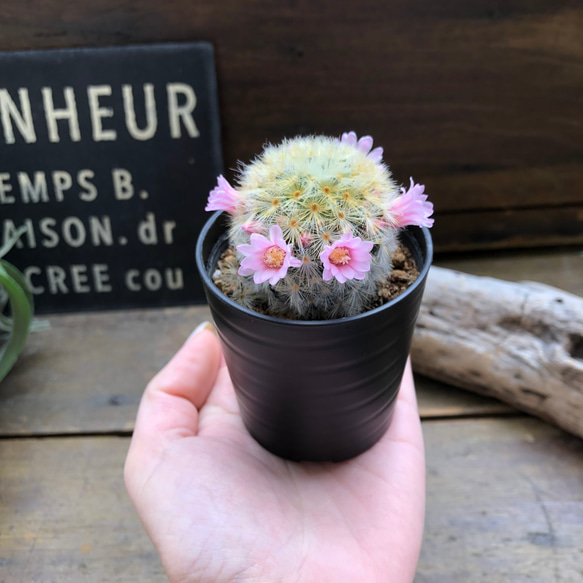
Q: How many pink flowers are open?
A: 5